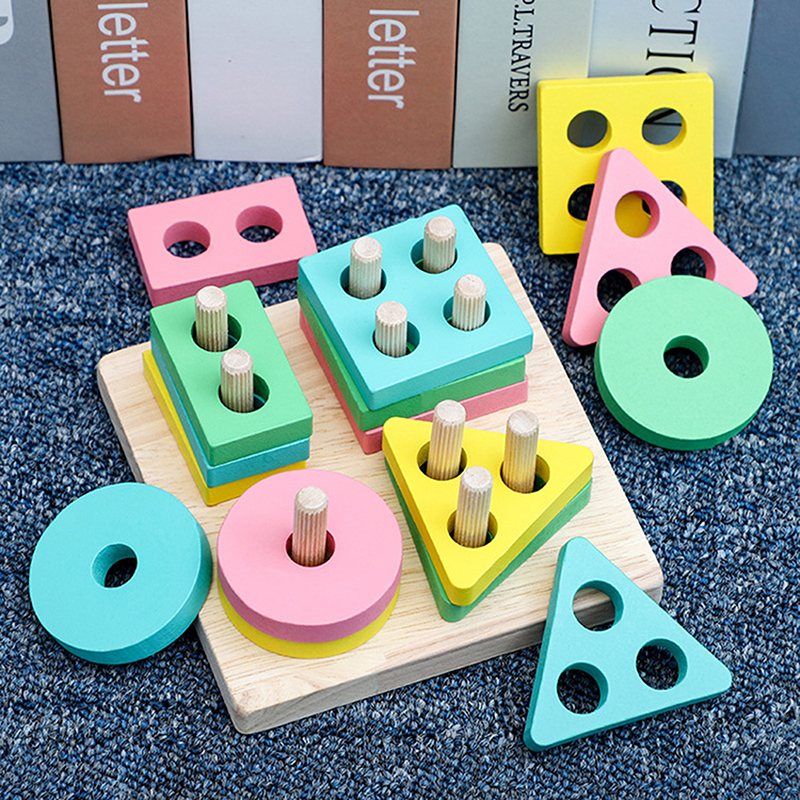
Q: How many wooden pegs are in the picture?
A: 10